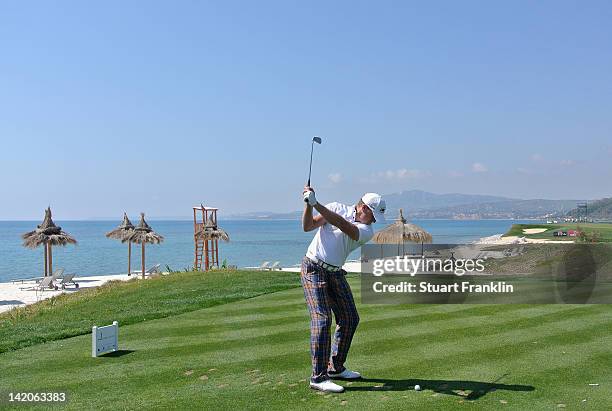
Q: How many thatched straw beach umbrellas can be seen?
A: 5